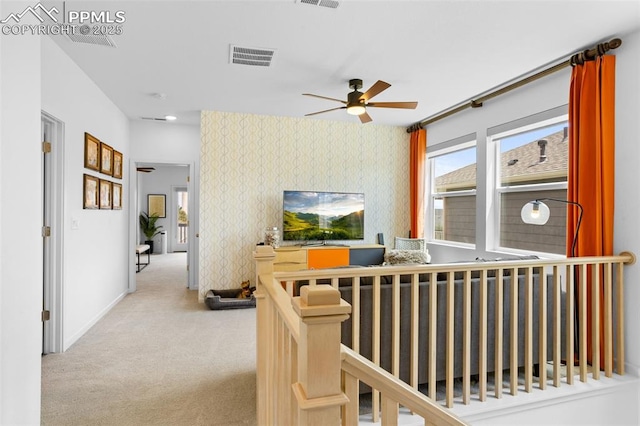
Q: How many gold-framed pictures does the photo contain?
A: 6